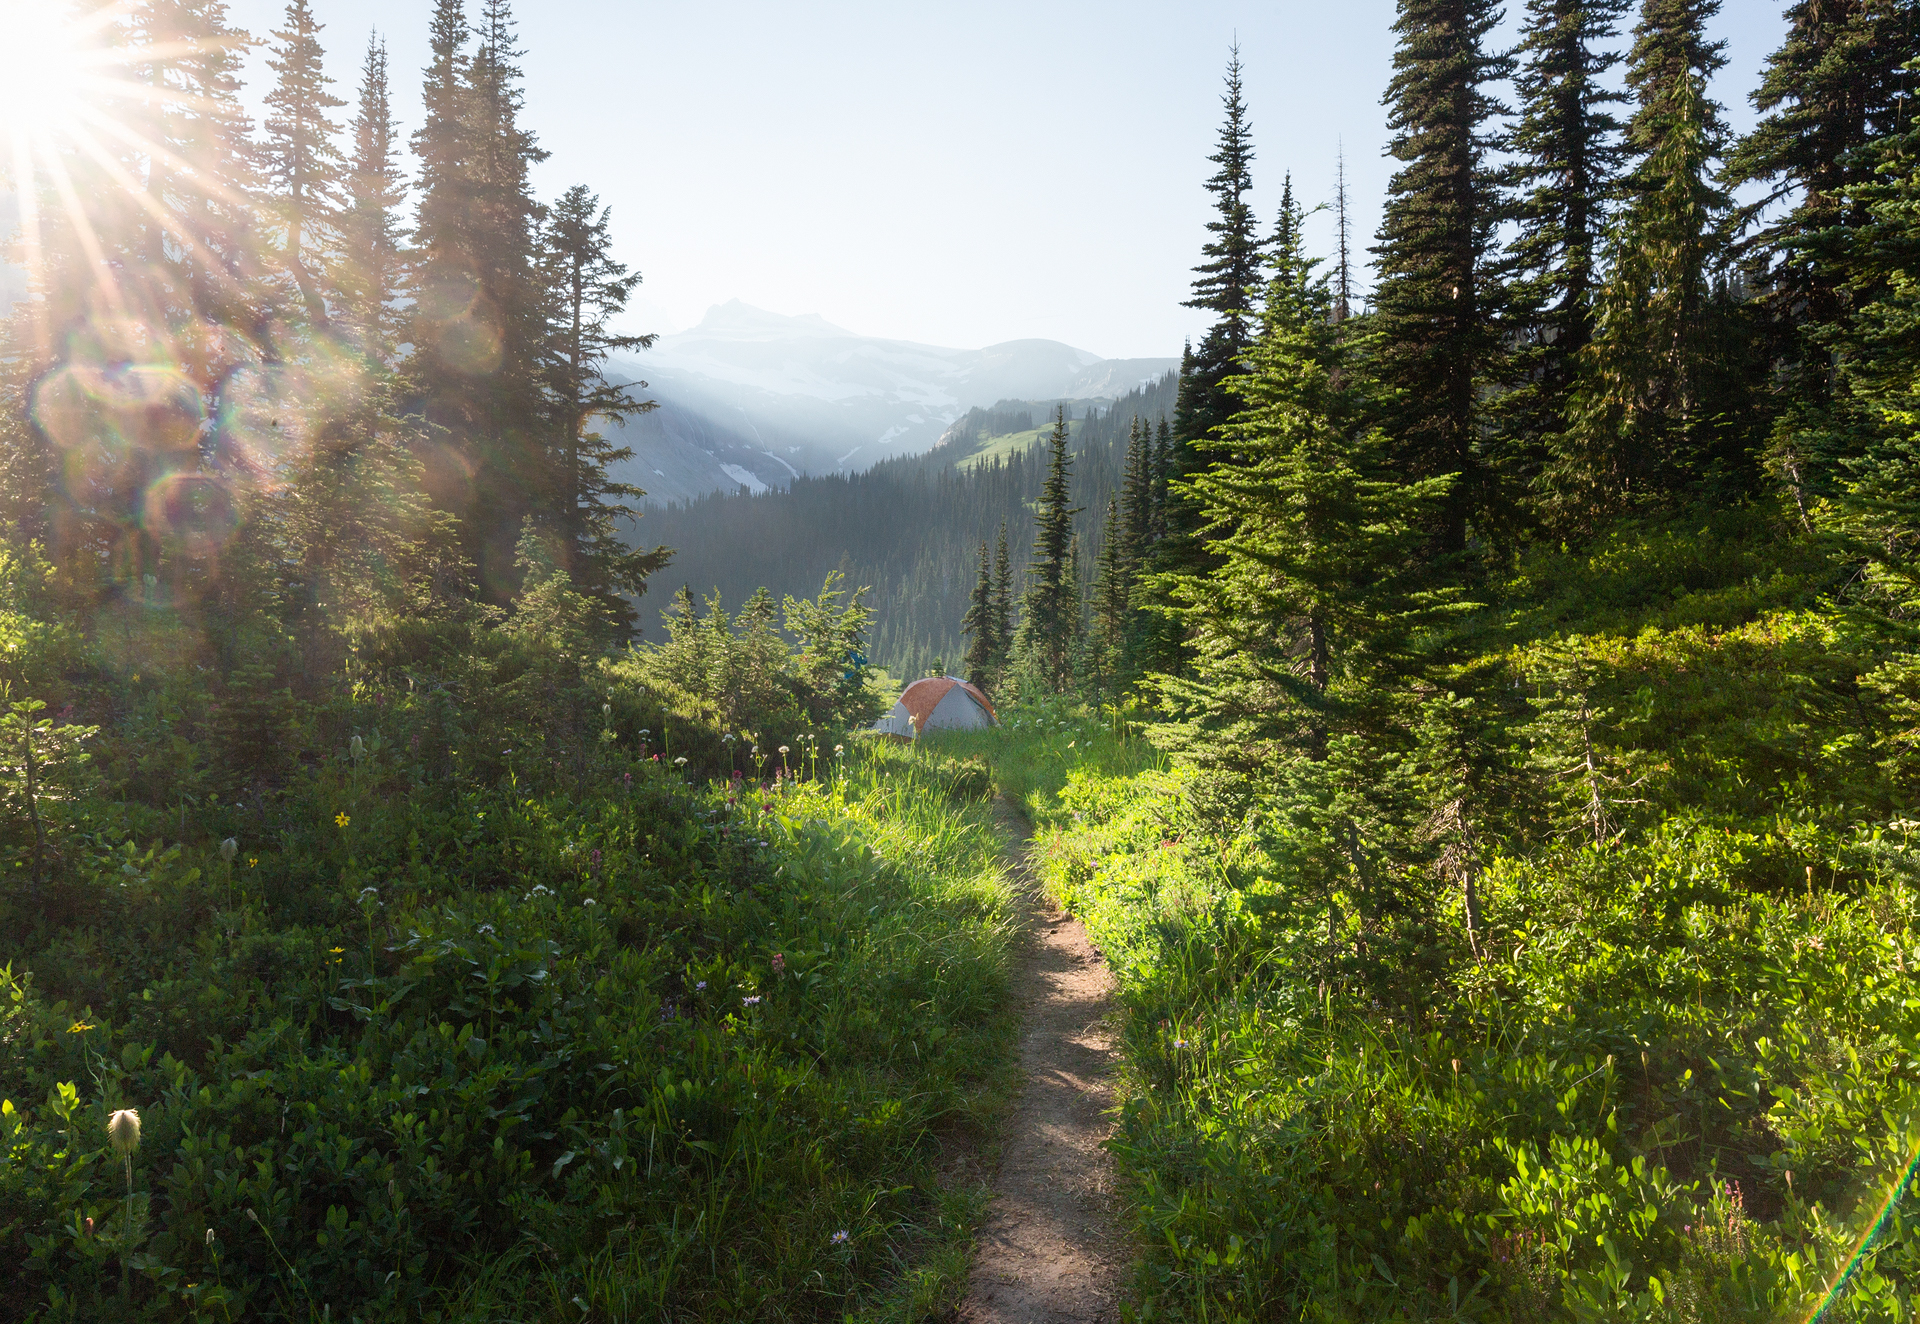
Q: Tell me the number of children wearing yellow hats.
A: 0